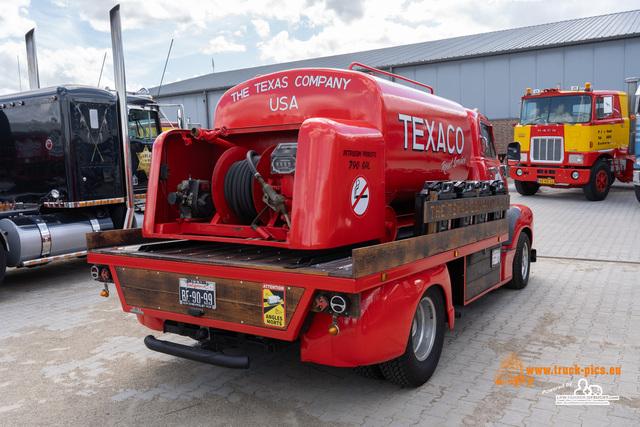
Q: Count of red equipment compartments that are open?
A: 1